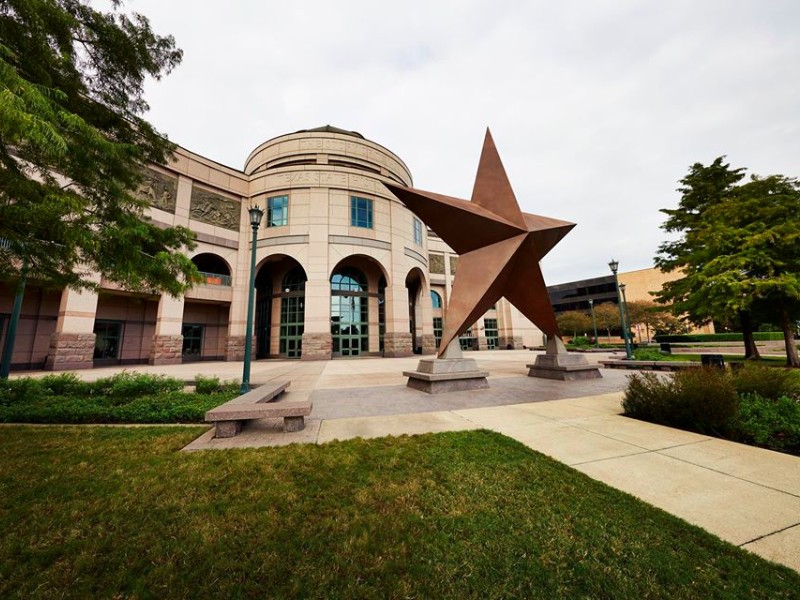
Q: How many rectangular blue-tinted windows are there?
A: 3